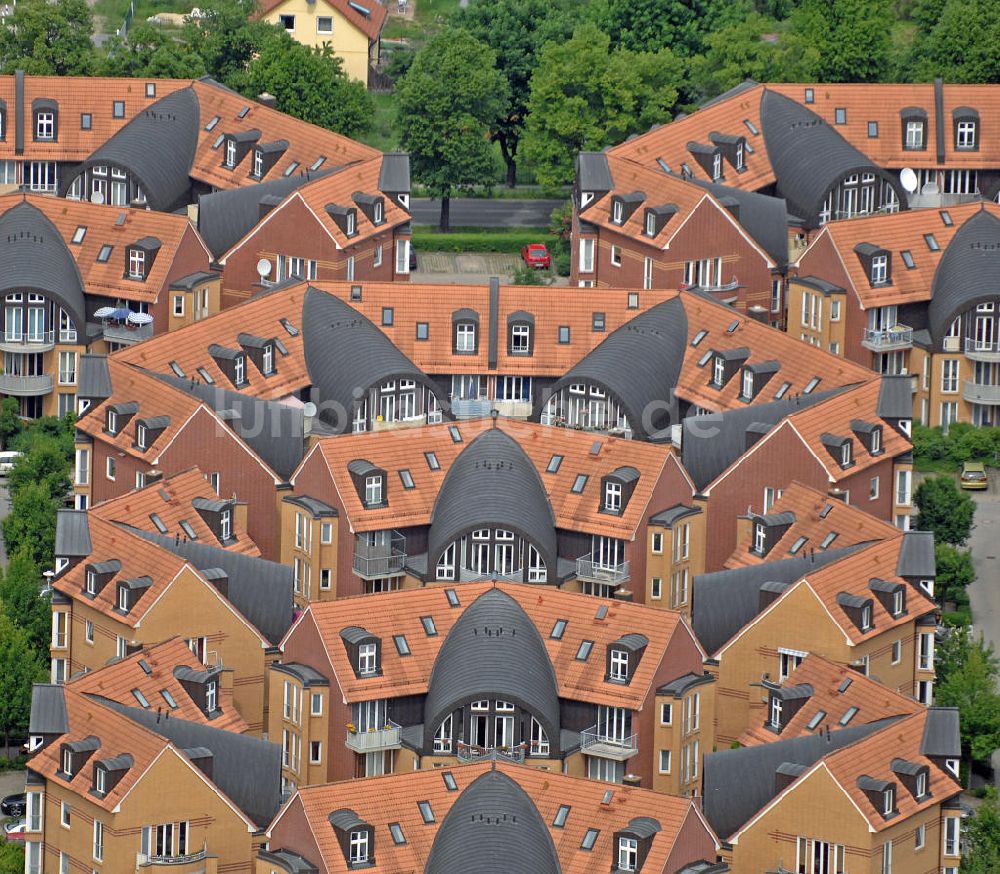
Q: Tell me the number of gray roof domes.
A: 9